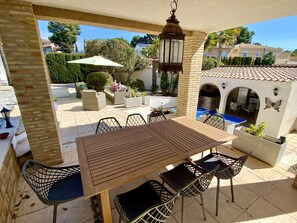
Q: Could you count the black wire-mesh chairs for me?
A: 8